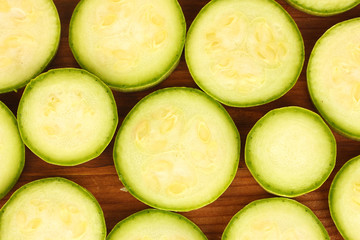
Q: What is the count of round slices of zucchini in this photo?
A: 13